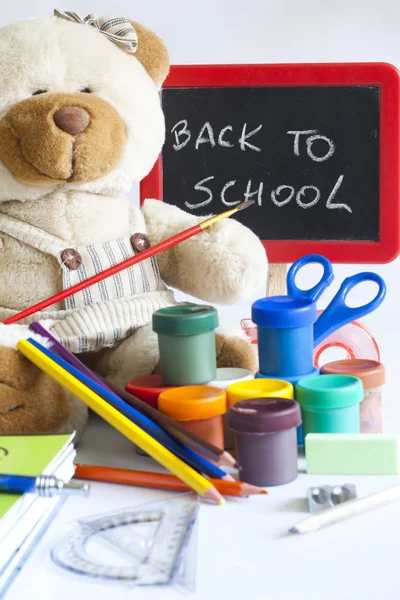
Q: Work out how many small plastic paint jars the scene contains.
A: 10